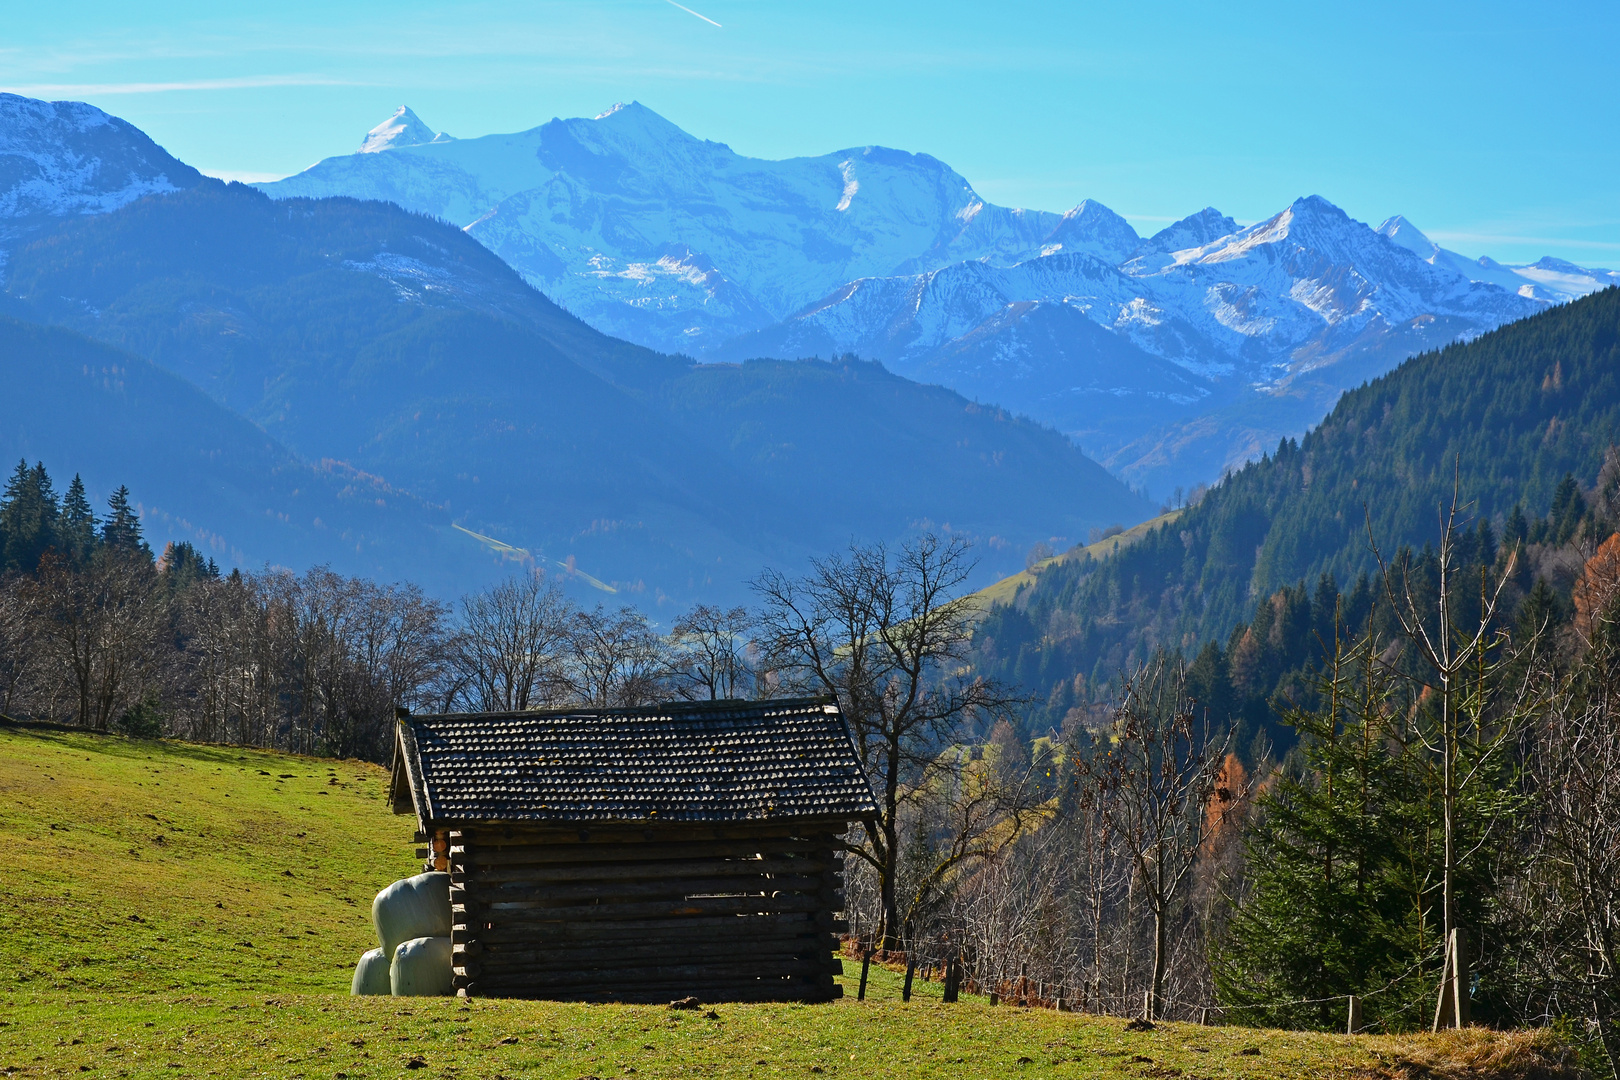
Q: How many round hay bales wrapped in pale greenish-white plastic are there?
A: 3